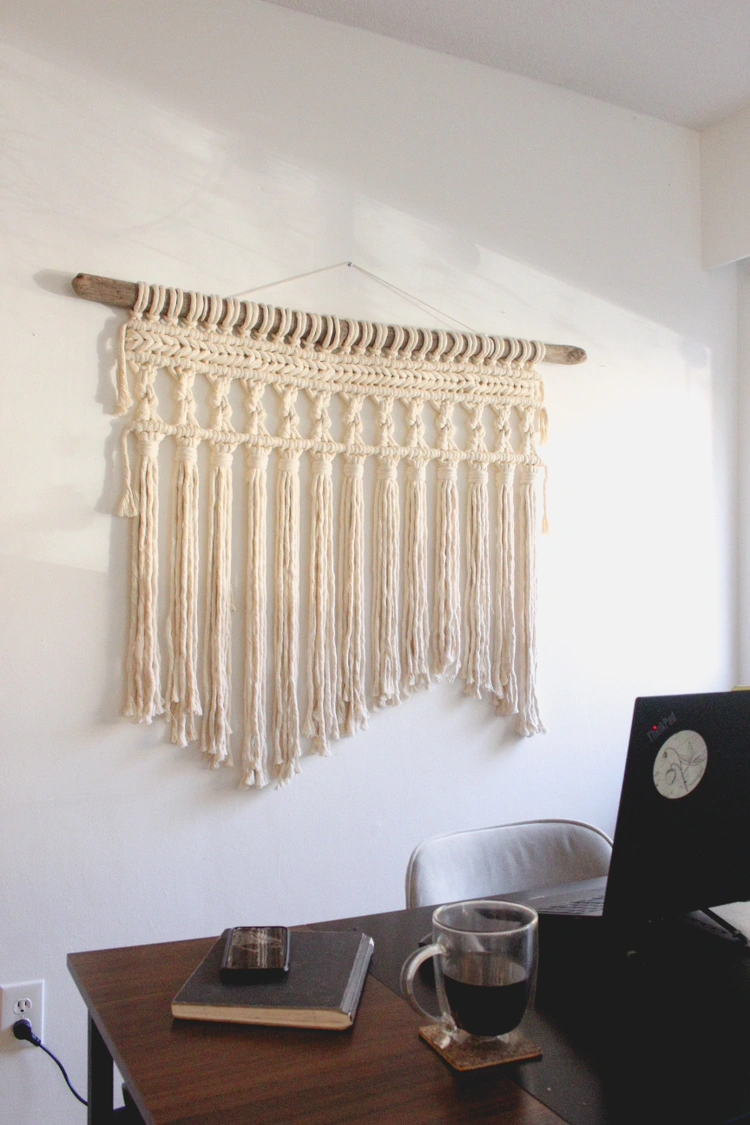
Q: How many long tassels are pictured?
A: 13